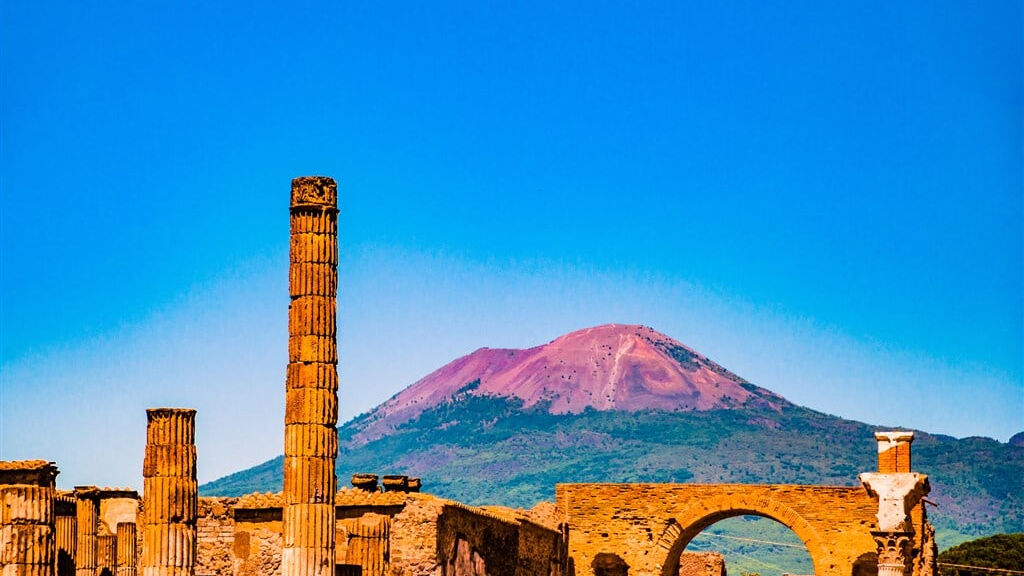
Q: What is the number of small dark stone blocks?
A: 3